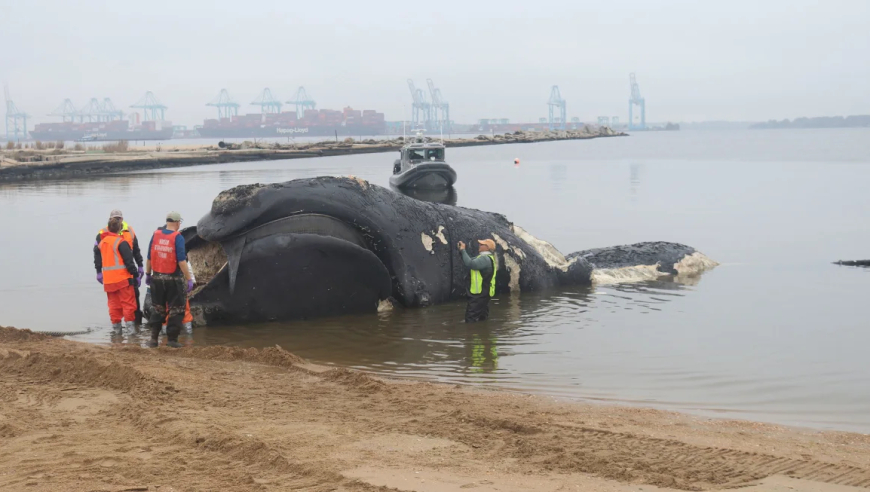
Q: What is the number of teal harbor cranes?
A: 12